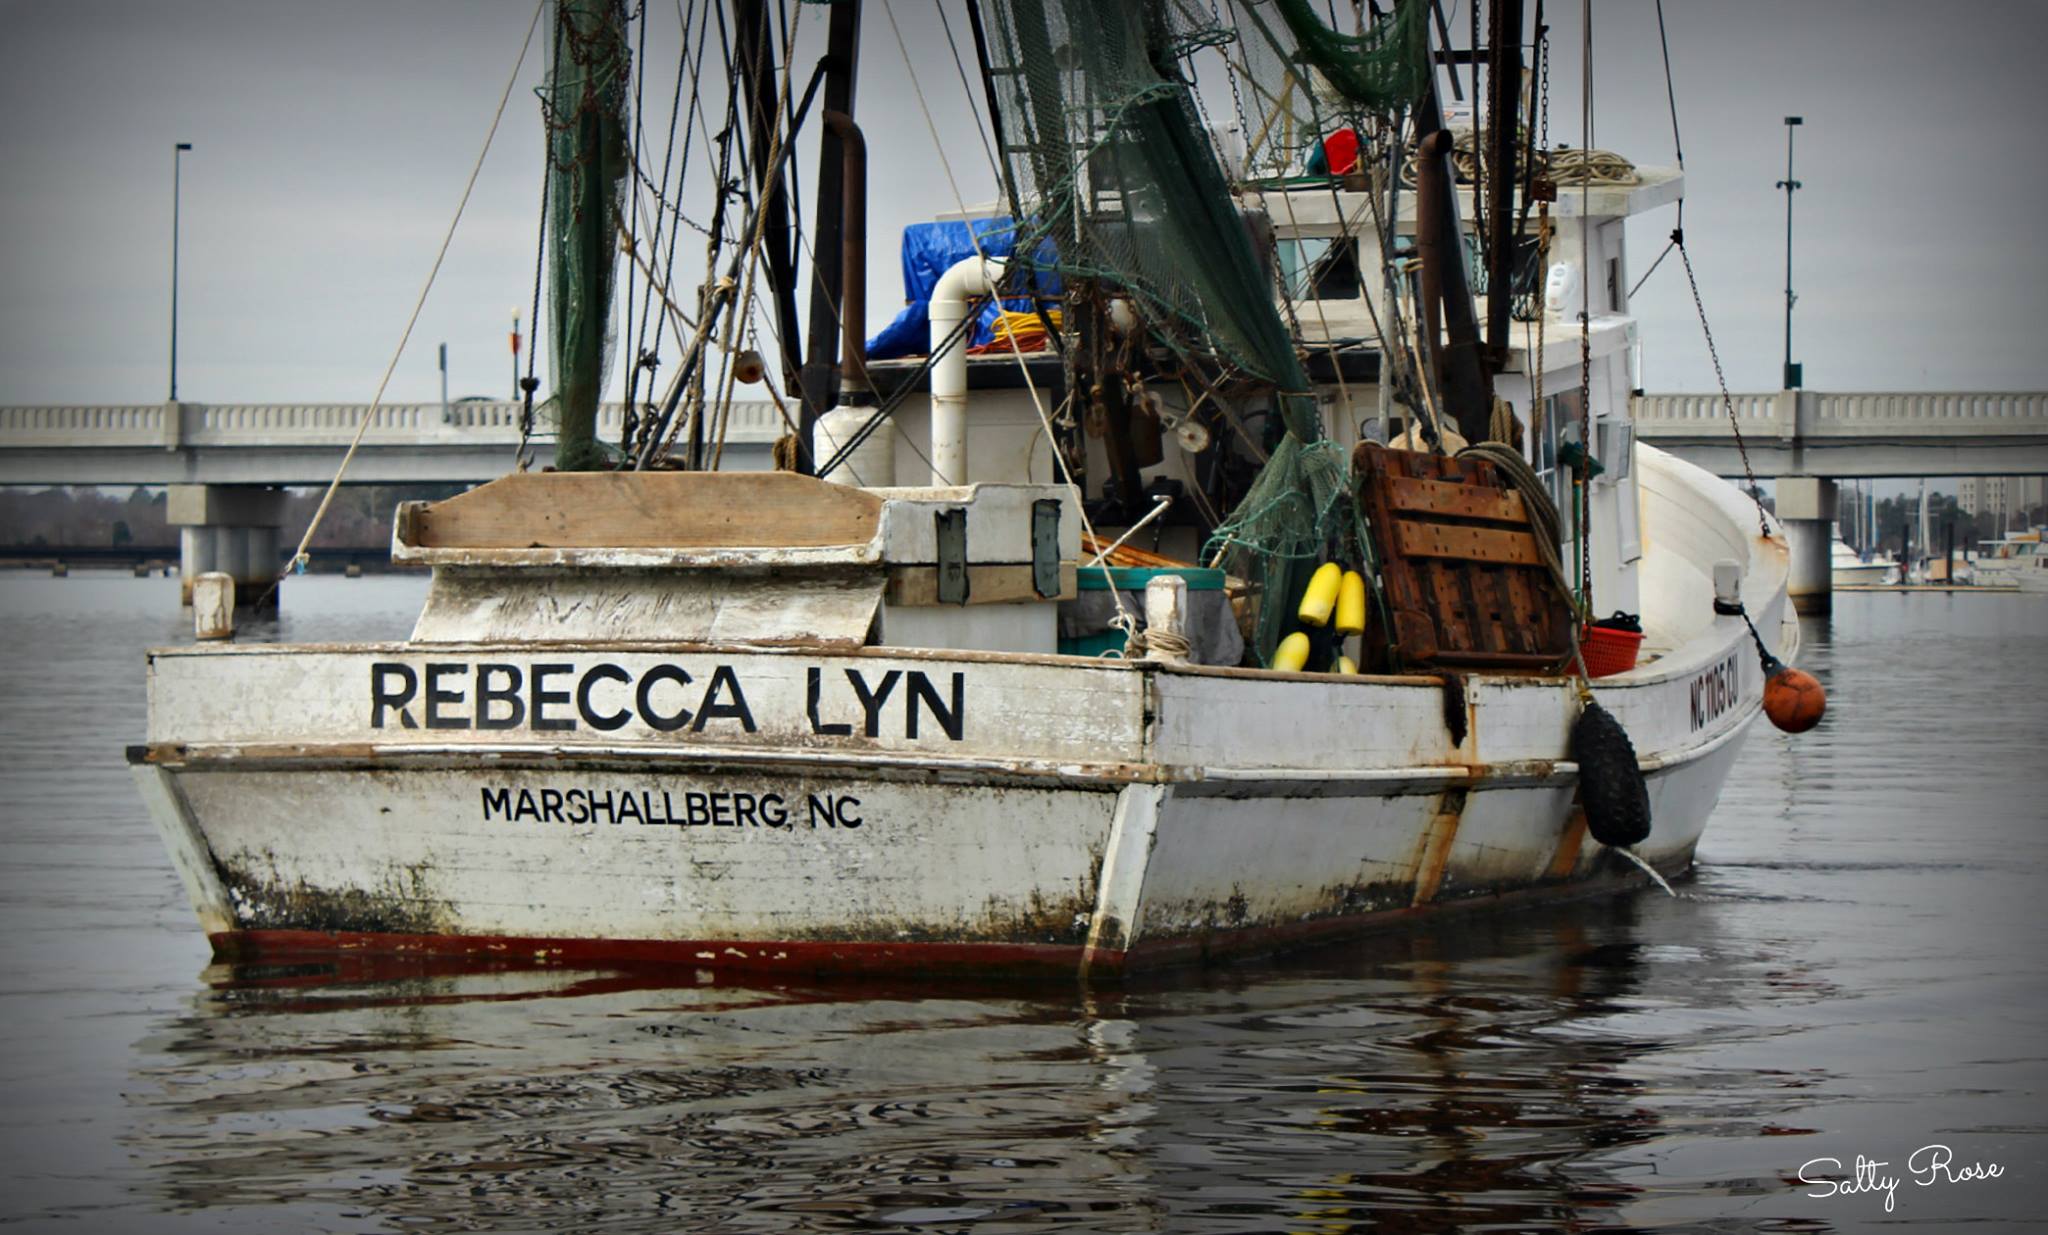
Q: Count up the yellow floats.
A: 4